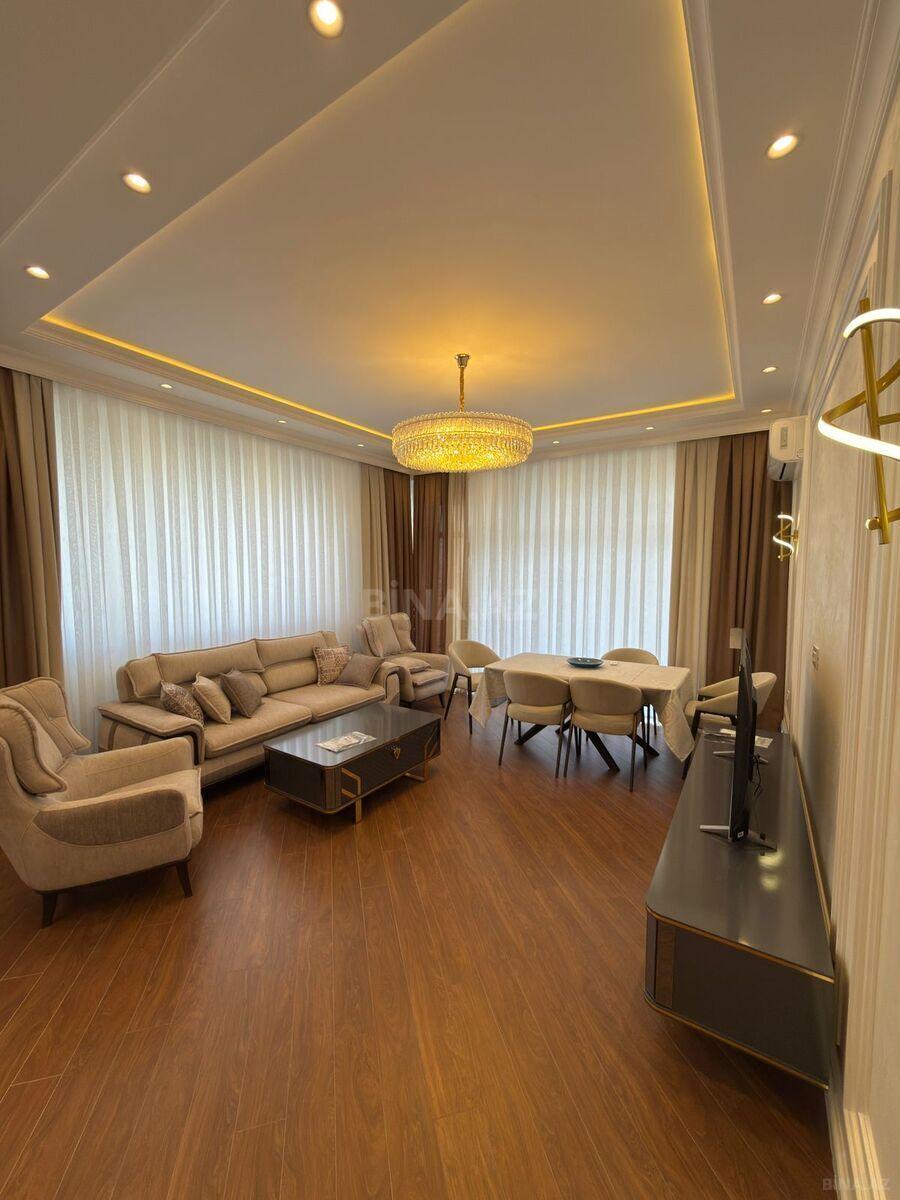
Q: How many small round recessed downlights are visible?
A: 12